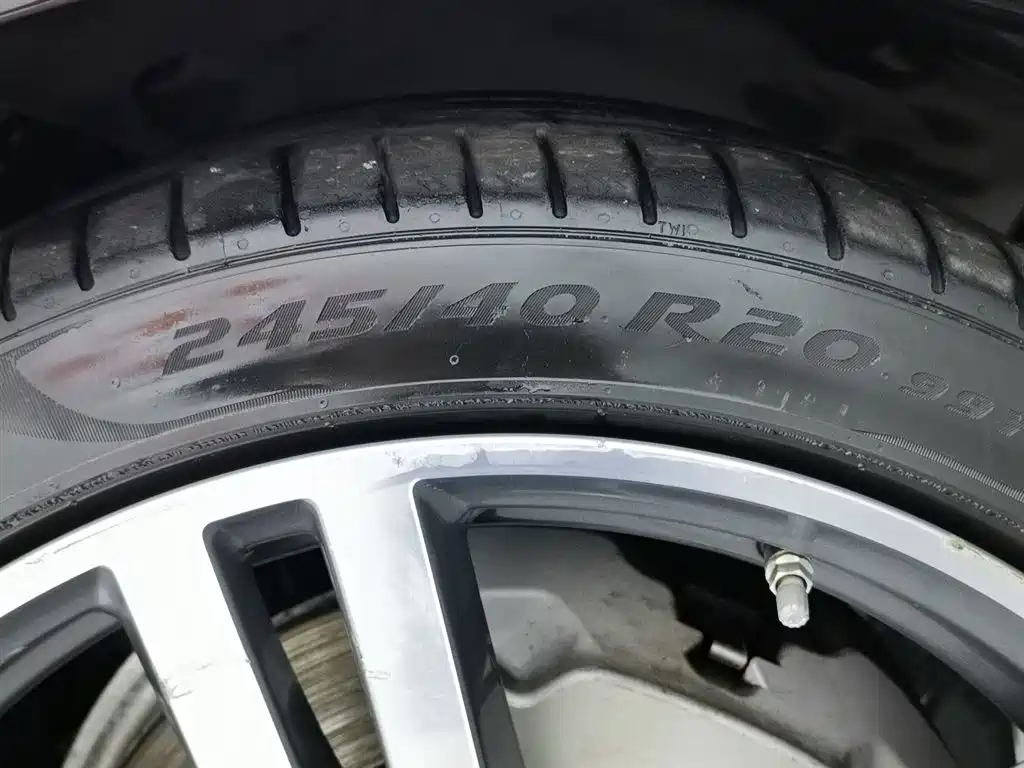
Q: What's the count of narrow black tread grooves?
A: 12